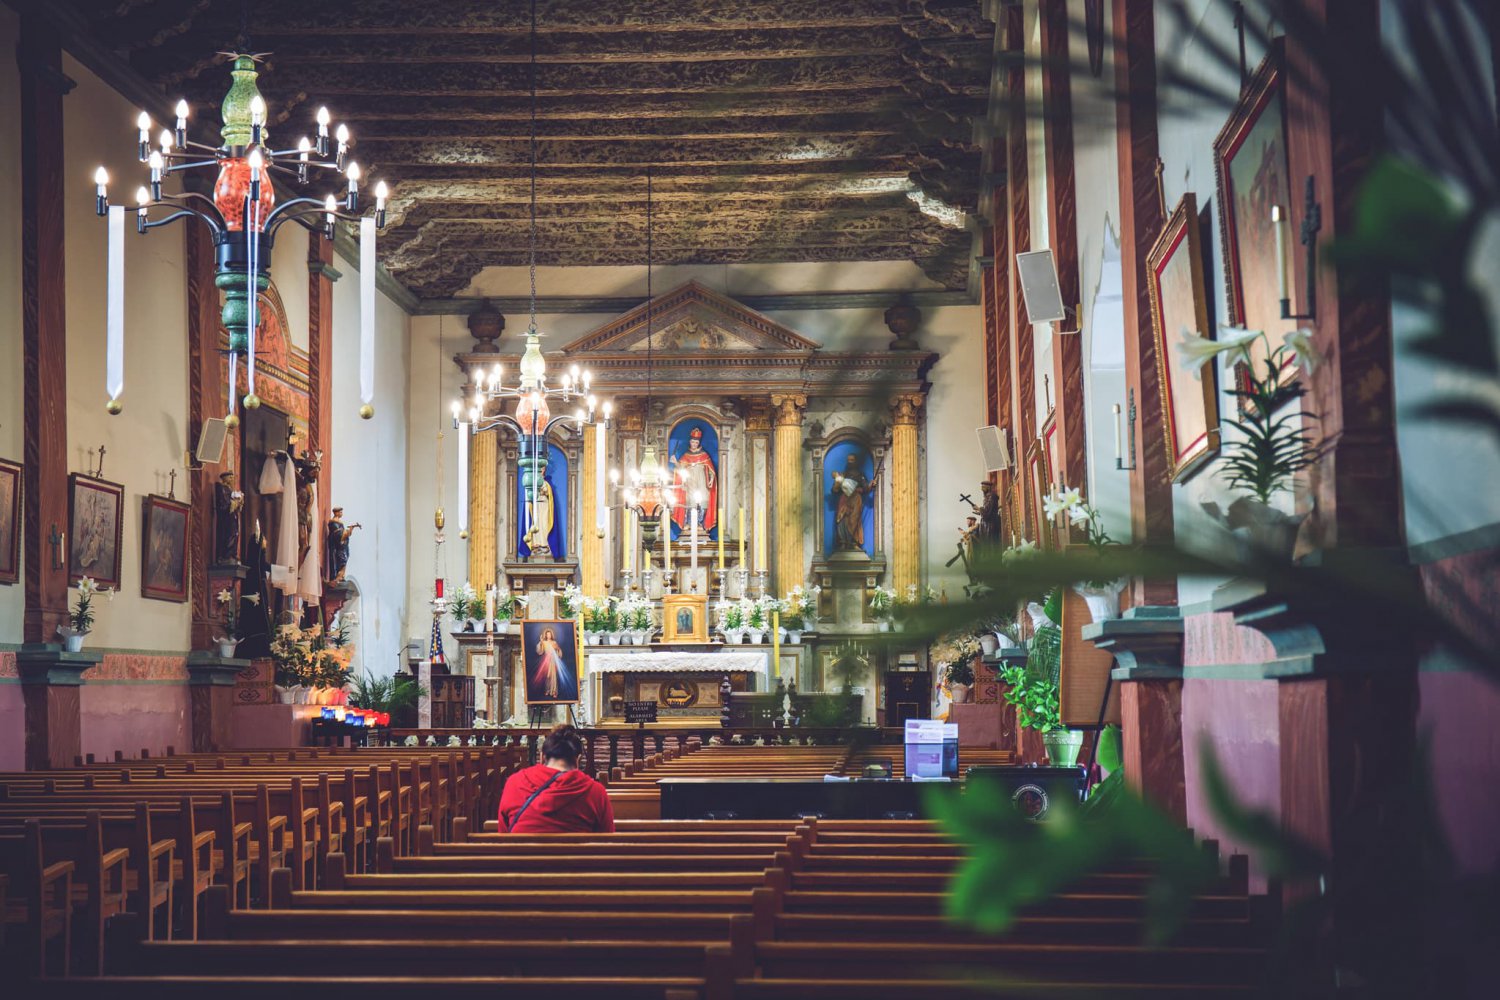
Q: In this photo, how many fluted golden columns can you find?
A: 4